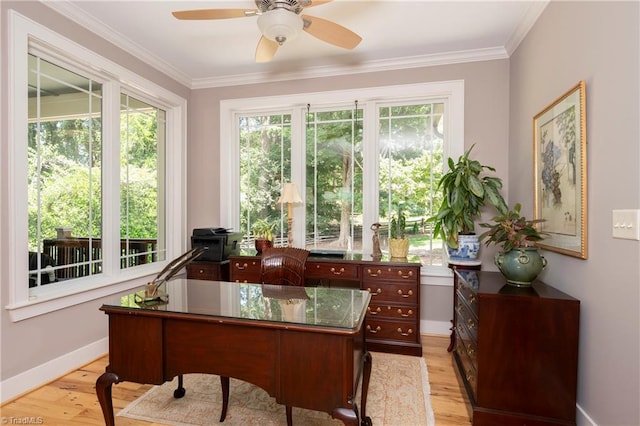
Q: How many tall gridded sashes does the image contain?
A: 5